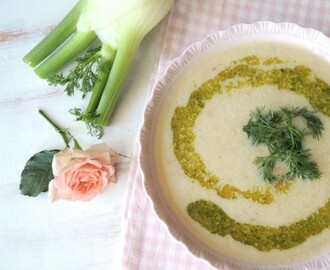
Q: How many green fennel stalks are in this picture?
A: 4